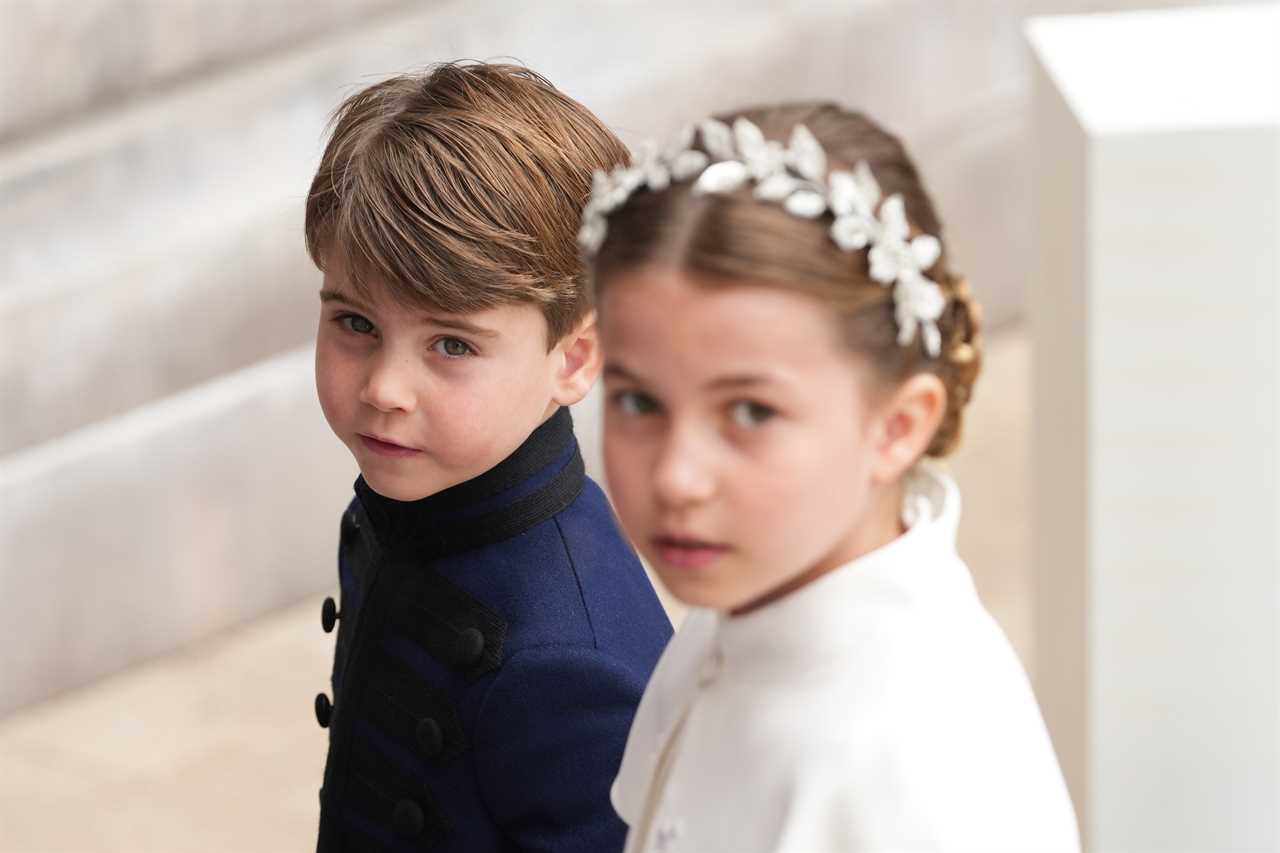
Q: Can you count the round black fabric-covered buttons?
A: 5